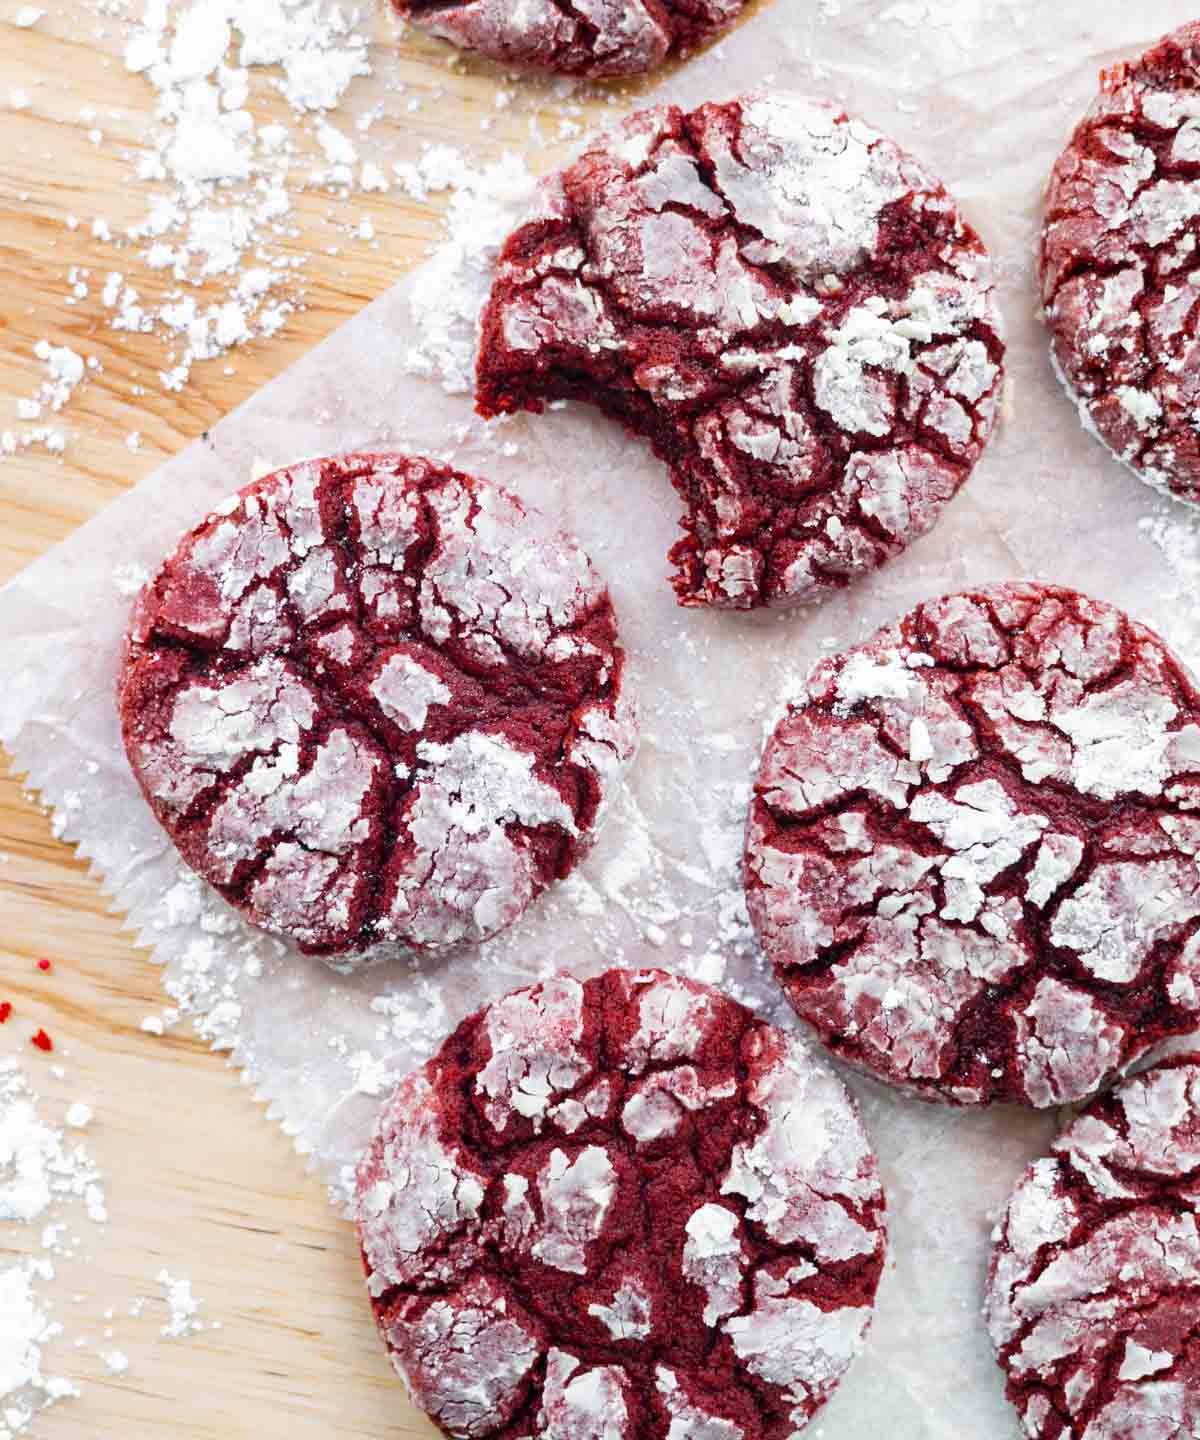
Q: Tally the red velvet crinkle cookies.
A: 7